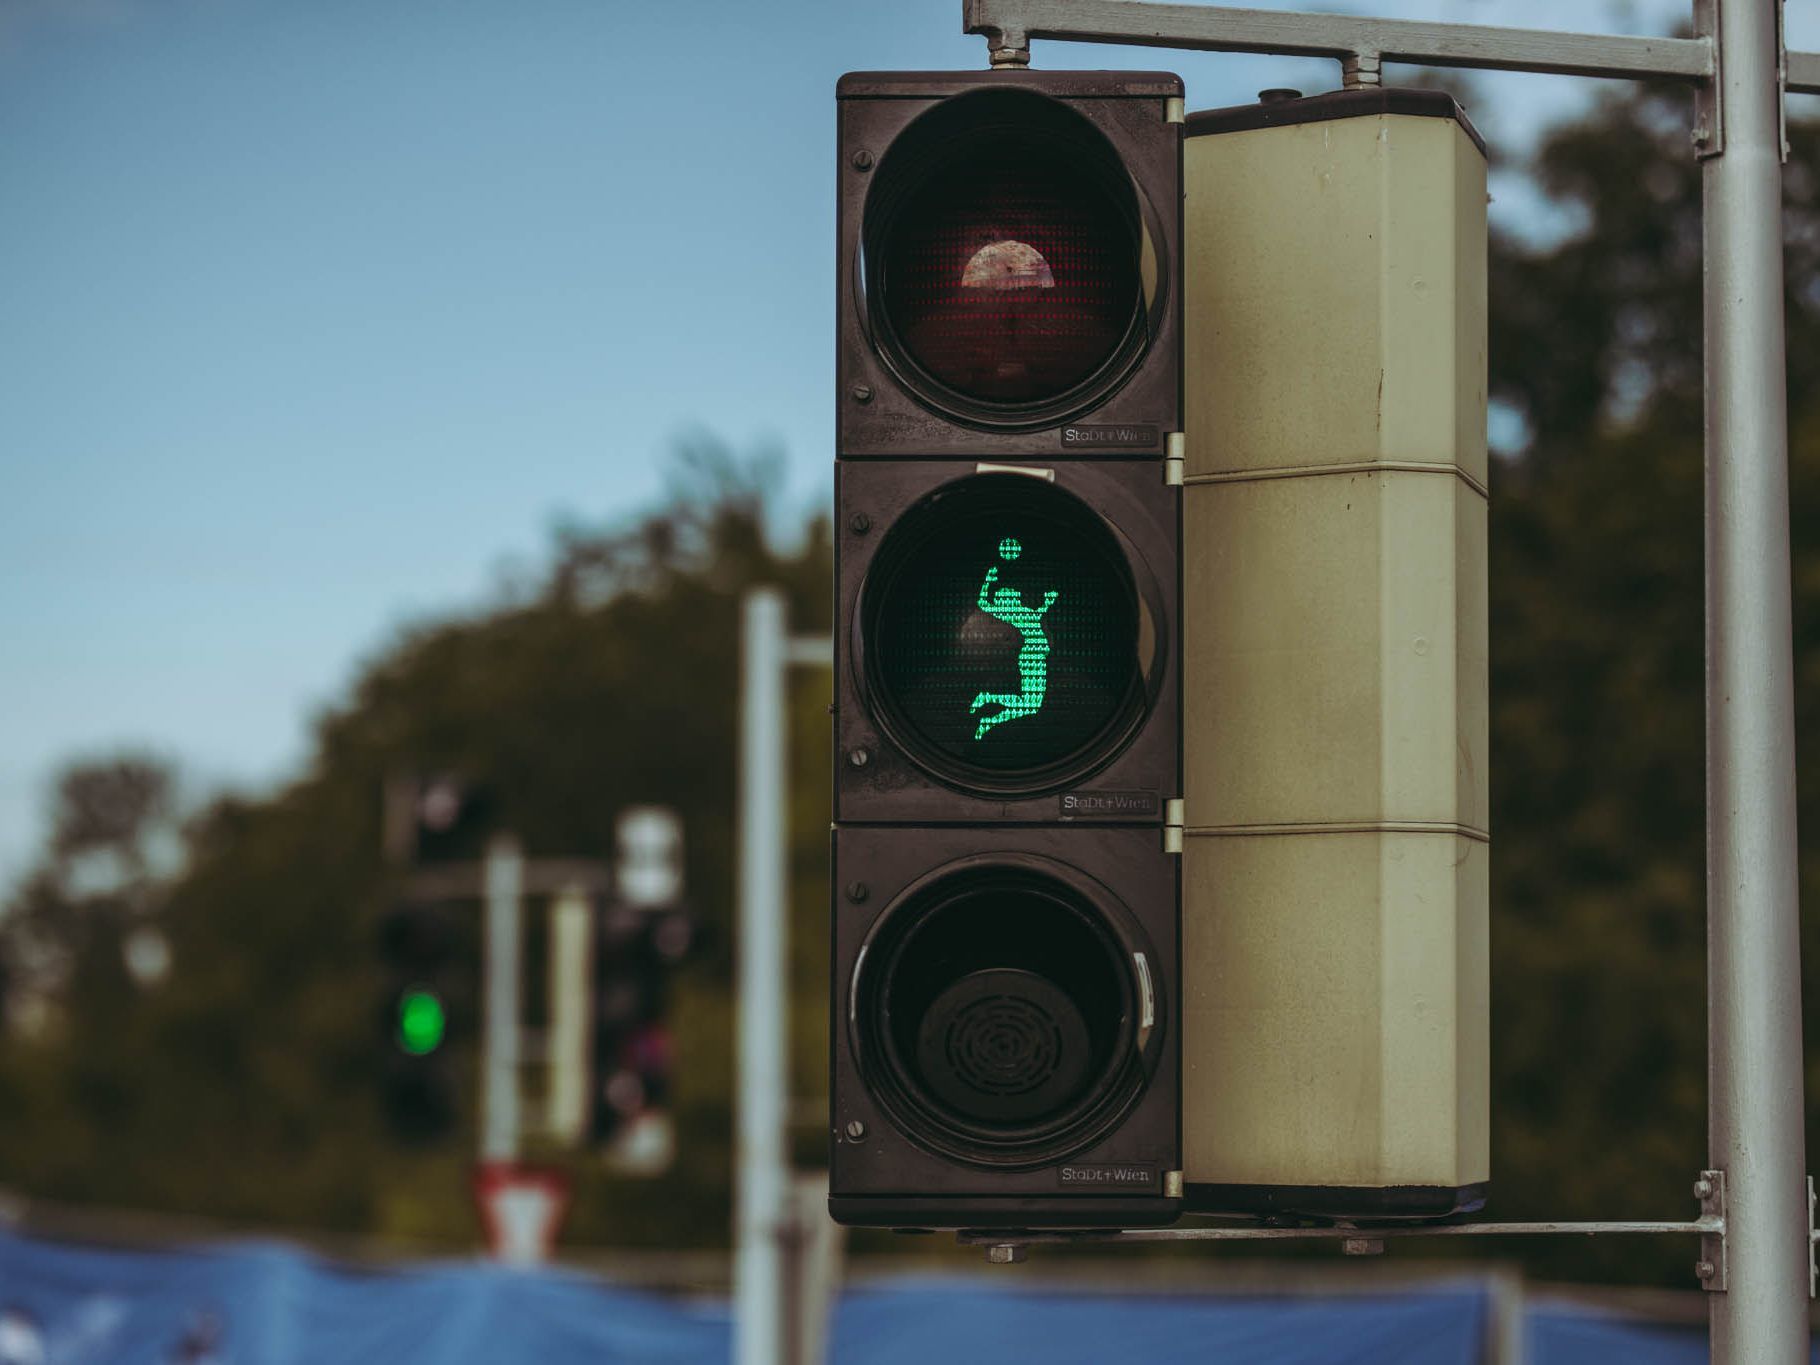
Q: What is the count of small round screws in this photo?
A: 6